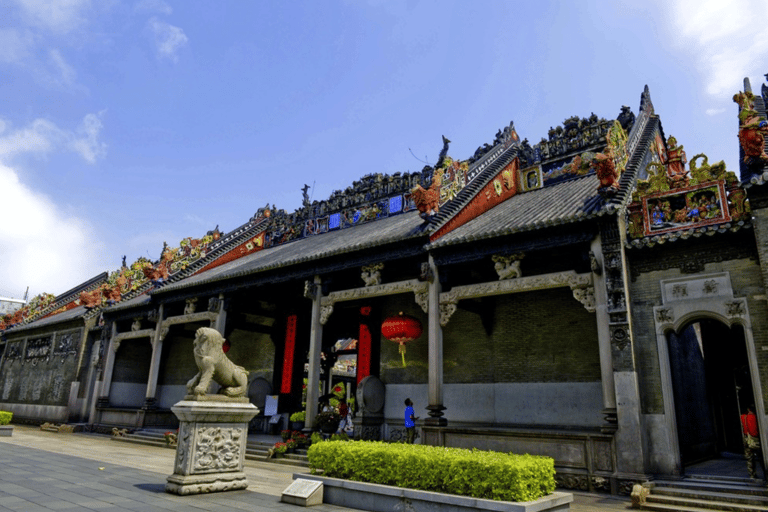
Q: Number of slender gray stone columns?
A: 6